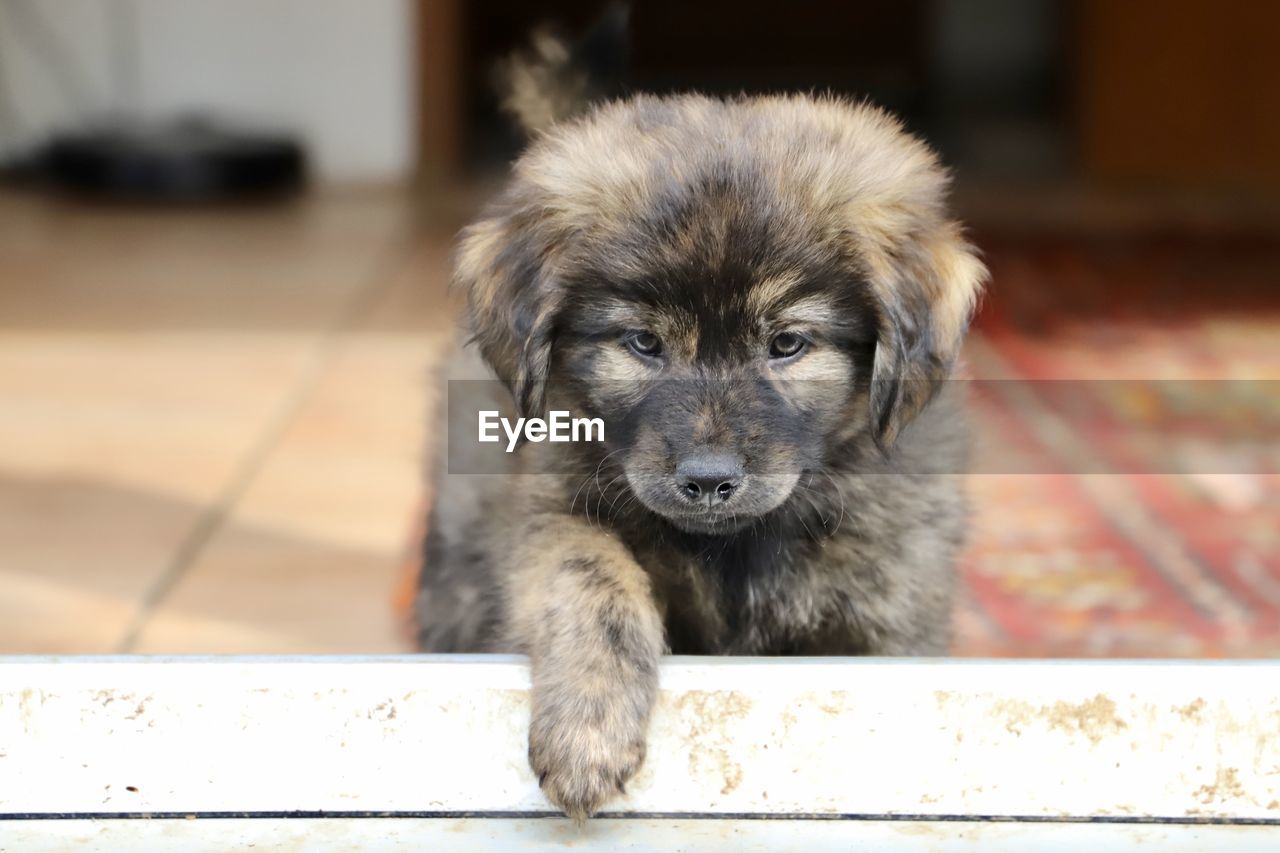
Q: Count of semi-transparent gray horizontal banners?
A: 1